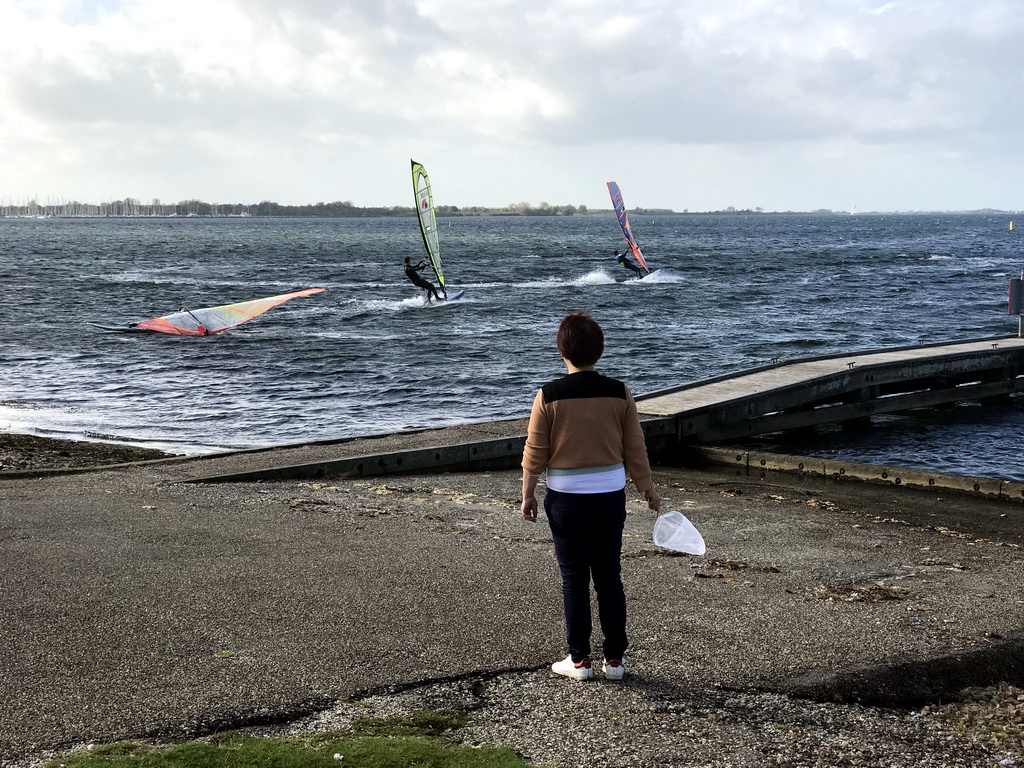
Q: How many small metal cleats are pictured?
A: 4